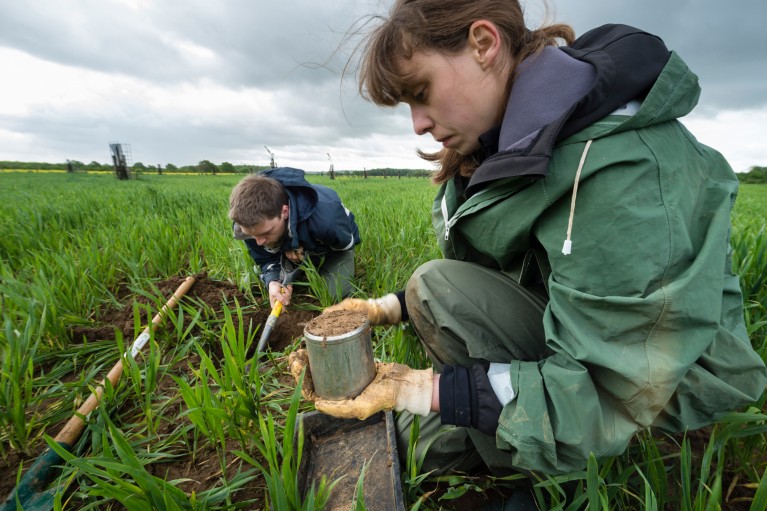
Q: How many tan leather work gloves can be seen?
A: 2